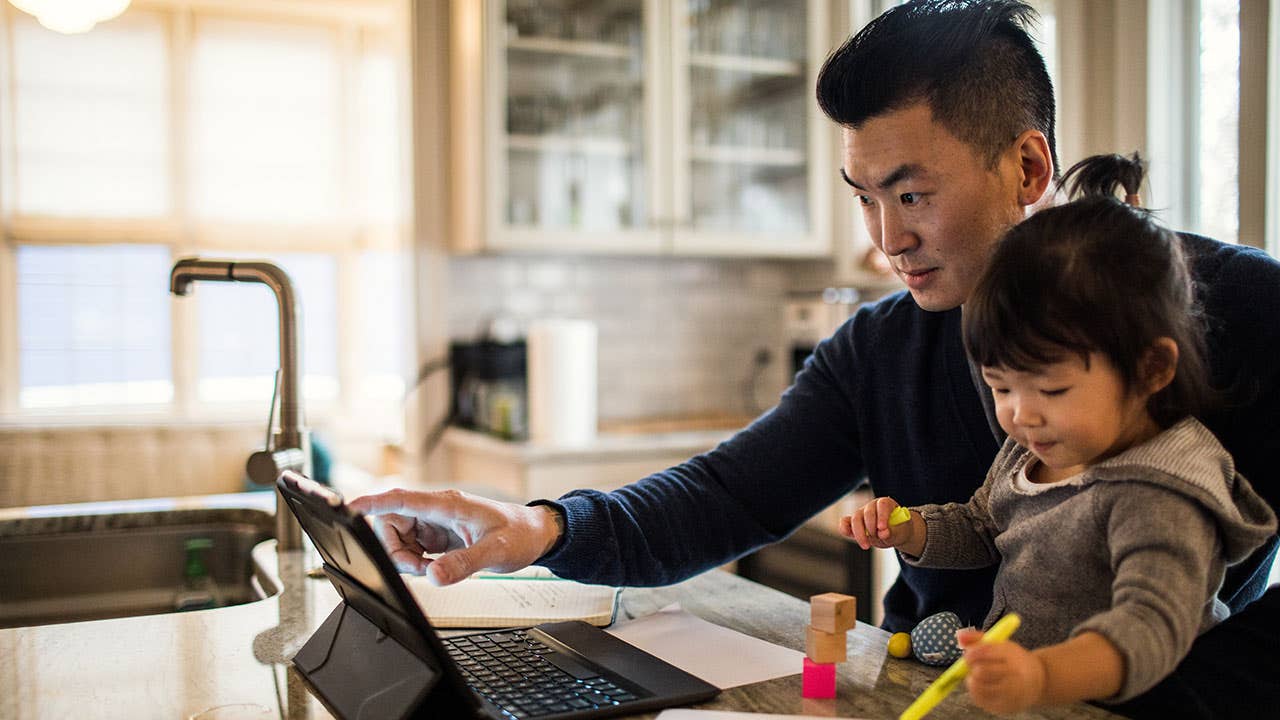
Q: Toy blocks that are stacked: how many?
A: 3